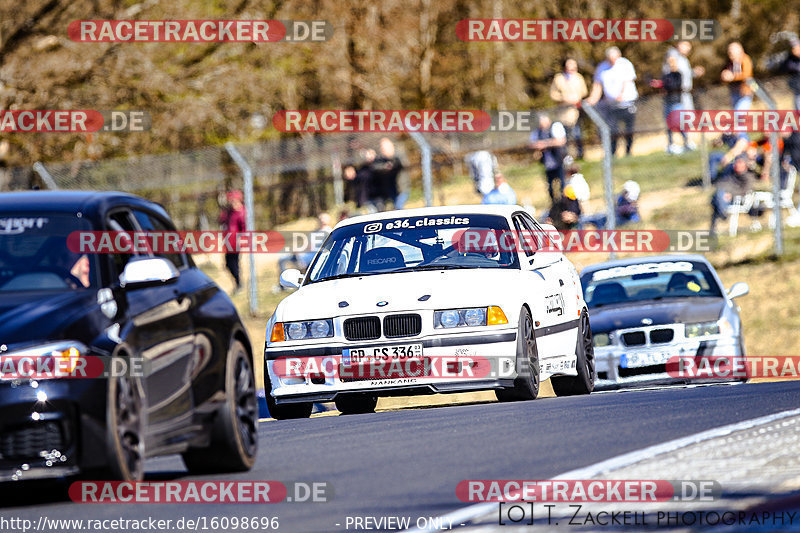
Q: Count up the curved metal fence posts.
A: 5